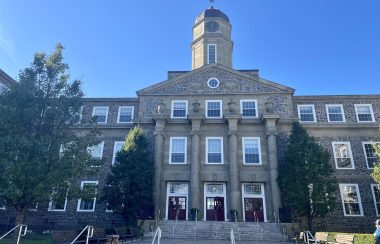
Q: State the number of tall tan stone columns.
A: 4